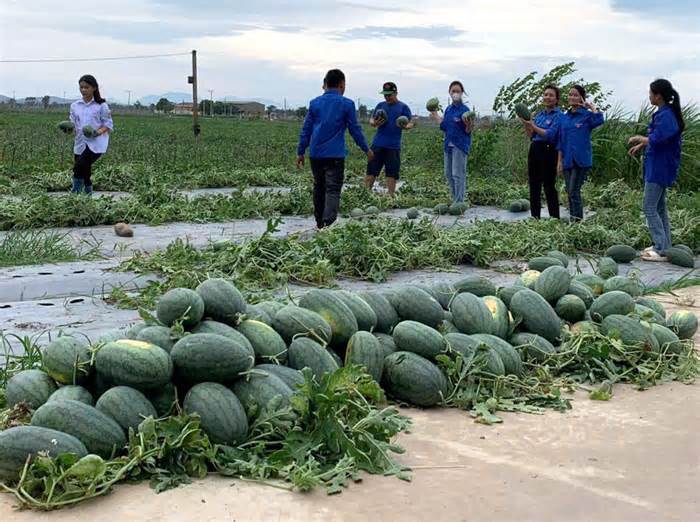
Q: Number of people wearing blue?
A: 6